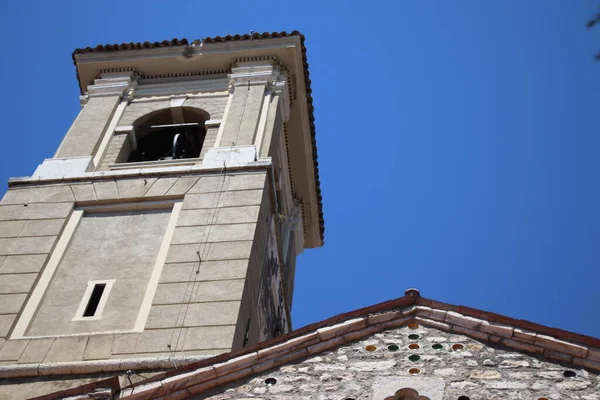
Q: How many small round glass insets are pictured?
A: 14